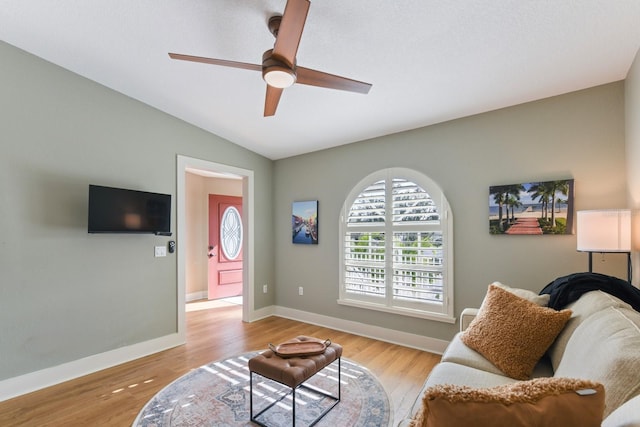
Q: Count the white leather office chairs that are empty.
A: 0